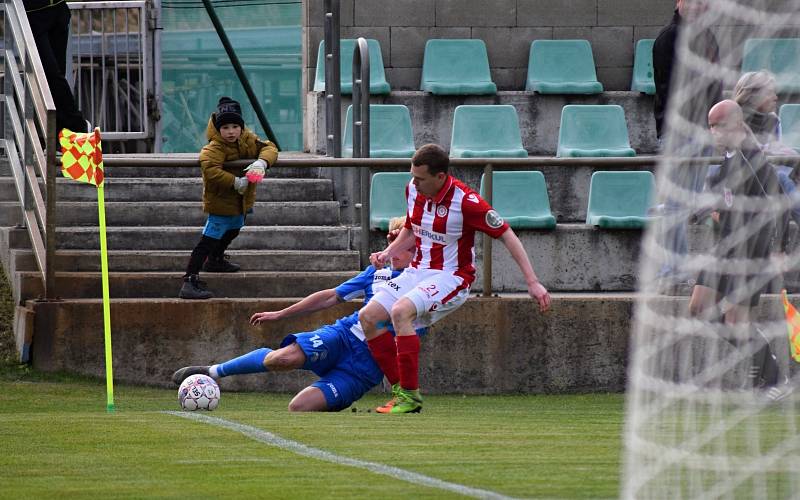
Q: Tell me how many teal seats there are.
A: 12